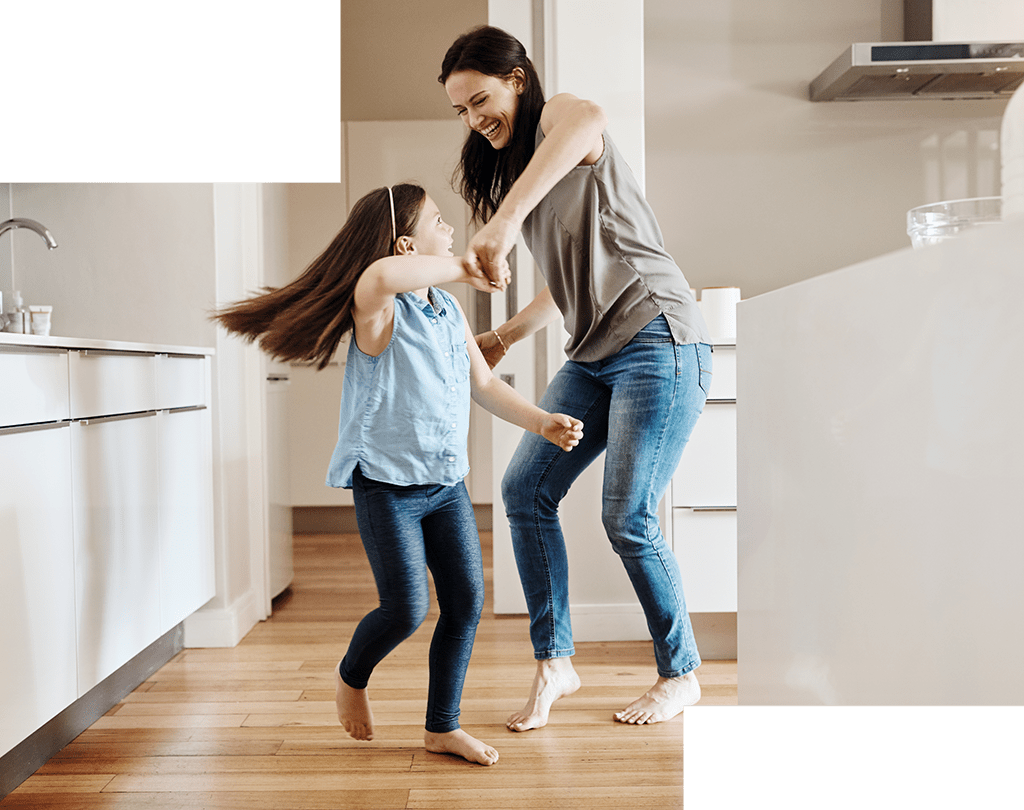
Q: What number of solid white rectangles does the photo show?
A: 2